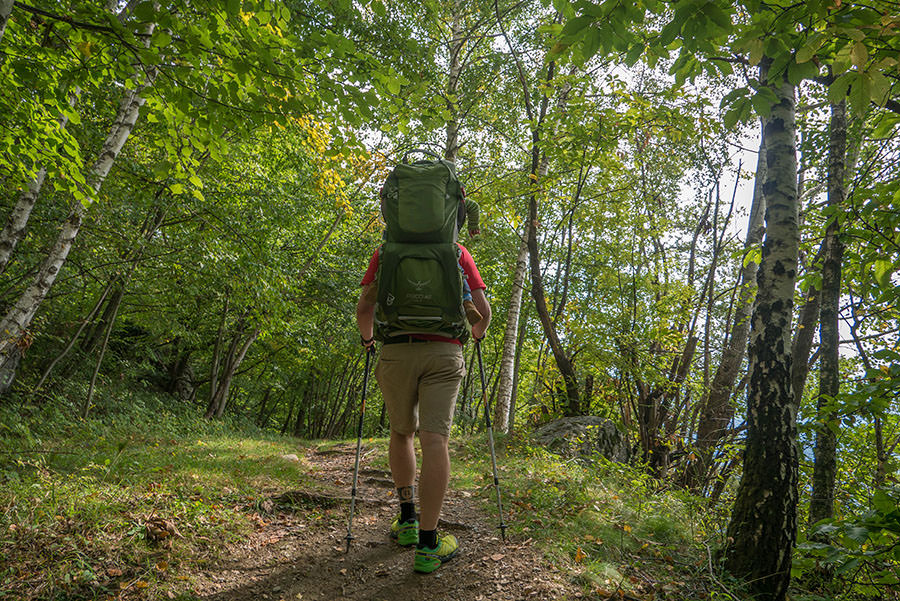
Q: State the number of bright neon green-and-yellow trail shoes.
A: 2